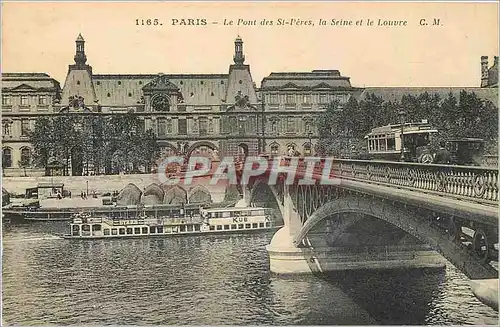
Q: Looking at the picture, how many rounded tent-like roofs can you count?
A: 4